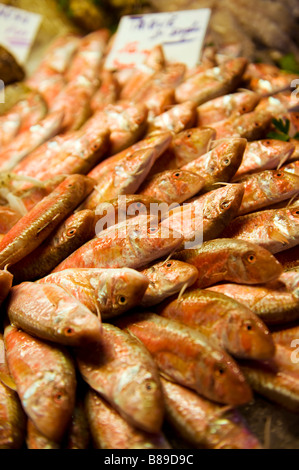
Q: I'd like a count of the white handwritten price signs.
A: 2